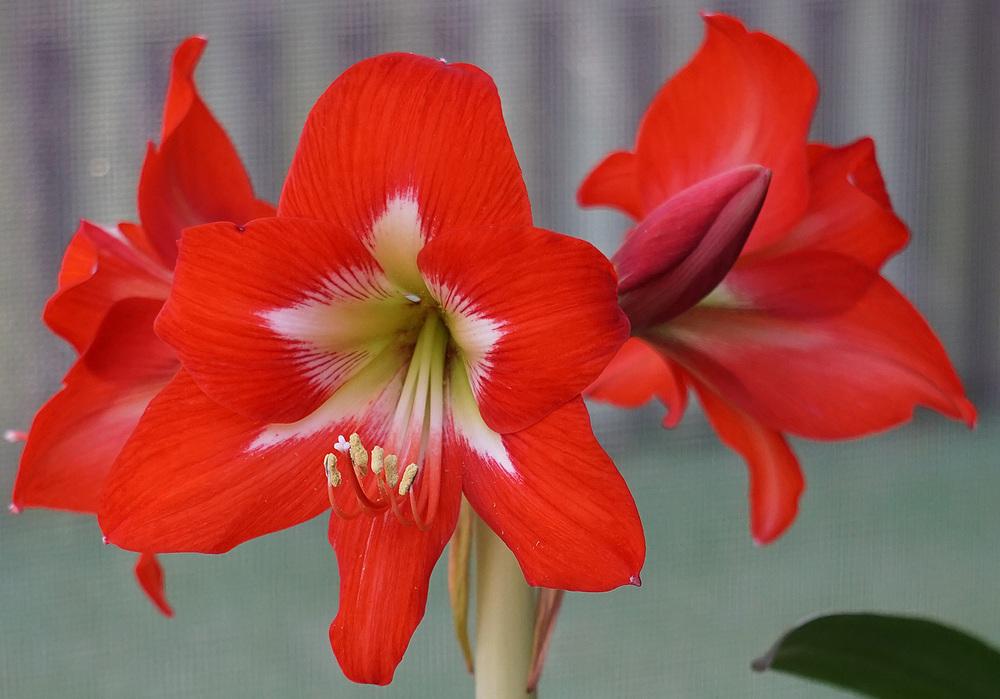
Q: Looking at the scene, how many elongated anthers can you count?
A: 5